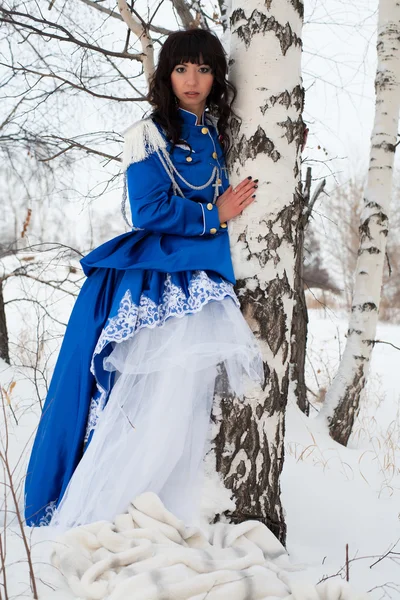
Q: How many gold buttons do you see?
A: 7